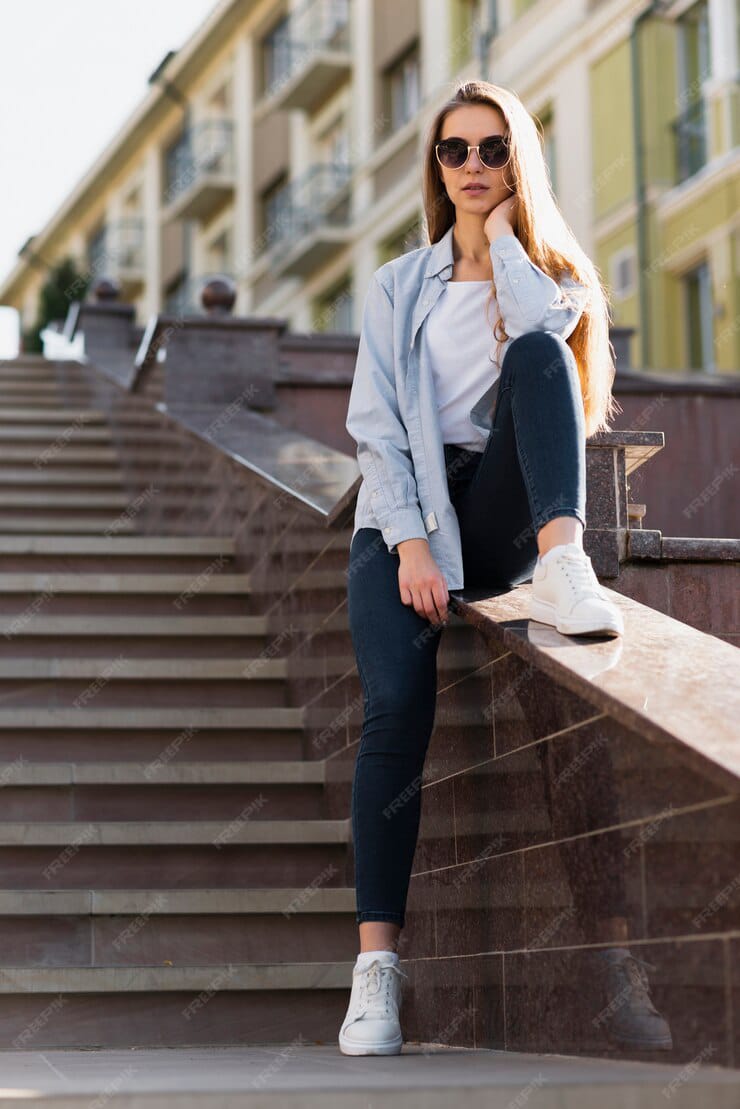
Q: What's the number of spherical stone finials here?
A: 2